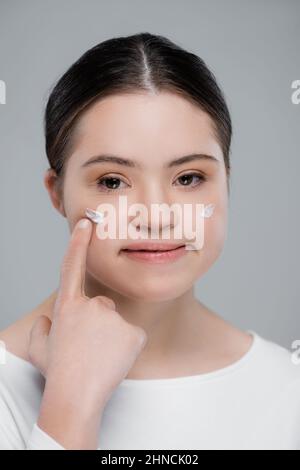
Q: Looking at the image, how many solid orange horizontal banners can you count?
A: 0